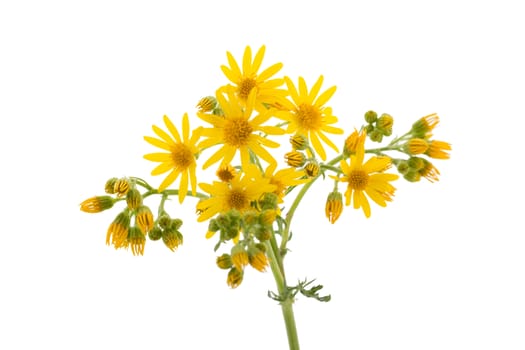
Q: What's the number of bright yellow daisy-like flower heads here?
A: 7